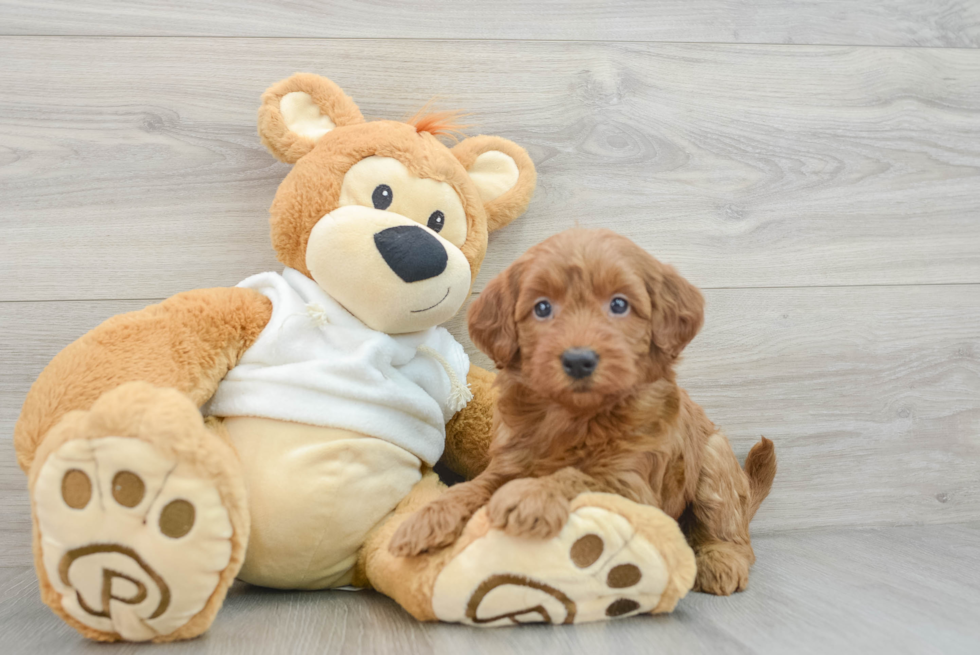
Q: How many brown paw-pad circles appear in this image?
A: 6